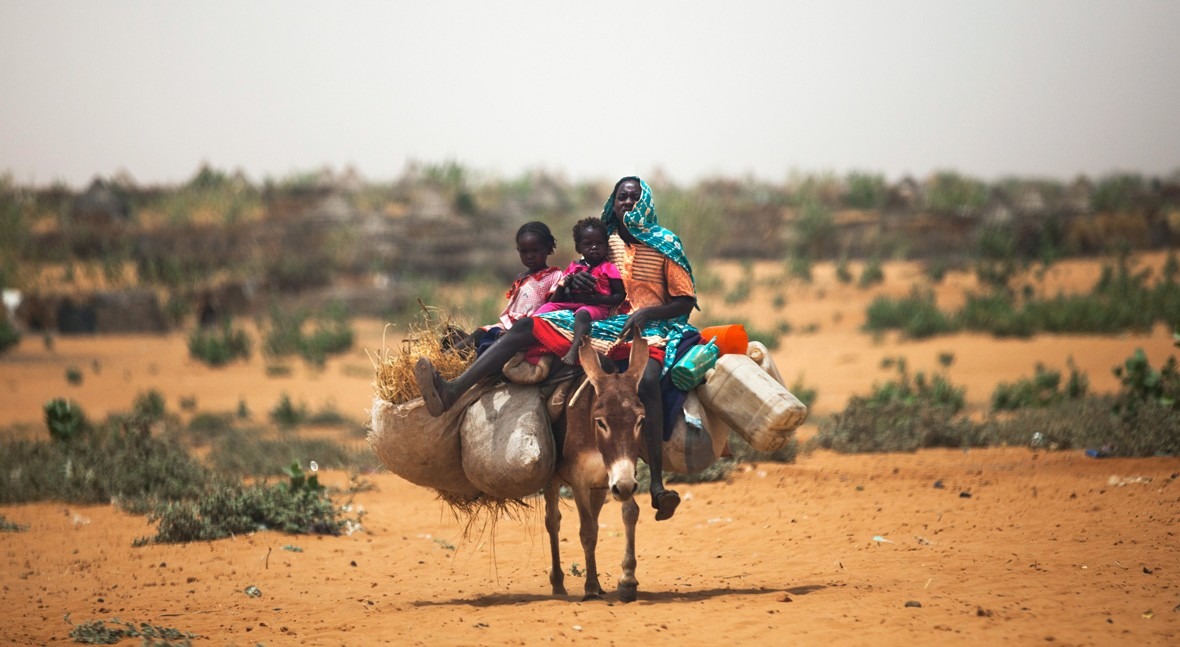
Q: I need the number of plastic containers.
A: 4